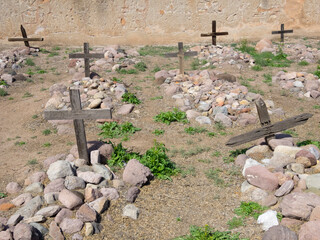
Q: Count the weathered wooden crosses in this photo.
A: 7